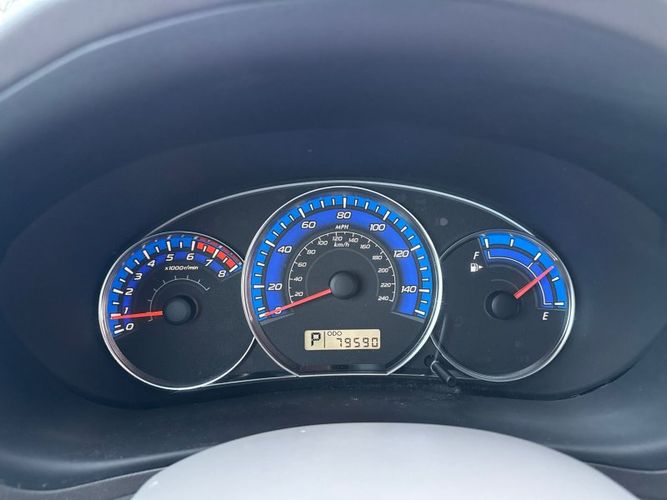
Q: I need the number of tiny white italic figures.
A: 12